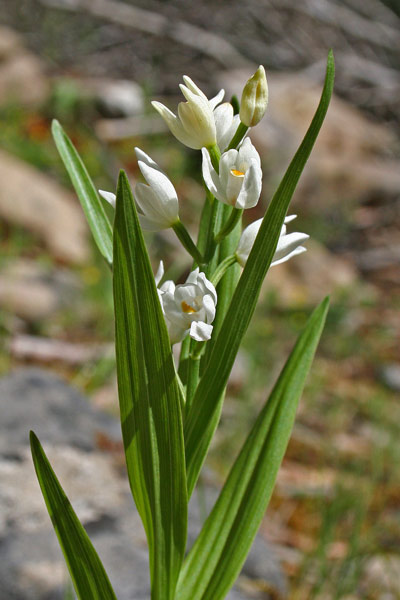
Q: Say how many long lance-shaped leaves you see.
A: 5